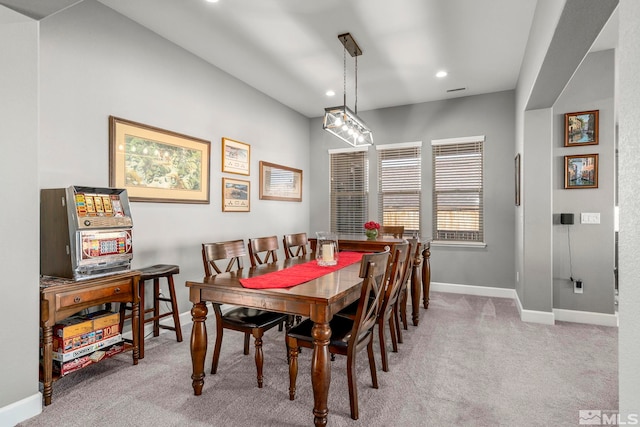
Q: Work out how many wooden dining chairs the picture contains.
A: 7